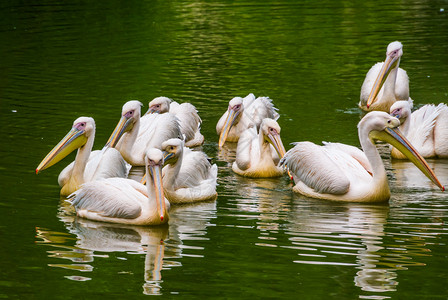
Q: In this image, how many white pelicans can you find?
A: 10